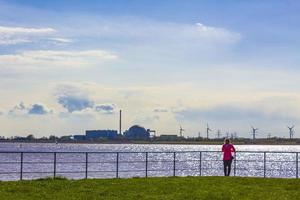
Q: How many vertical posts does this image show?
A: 10